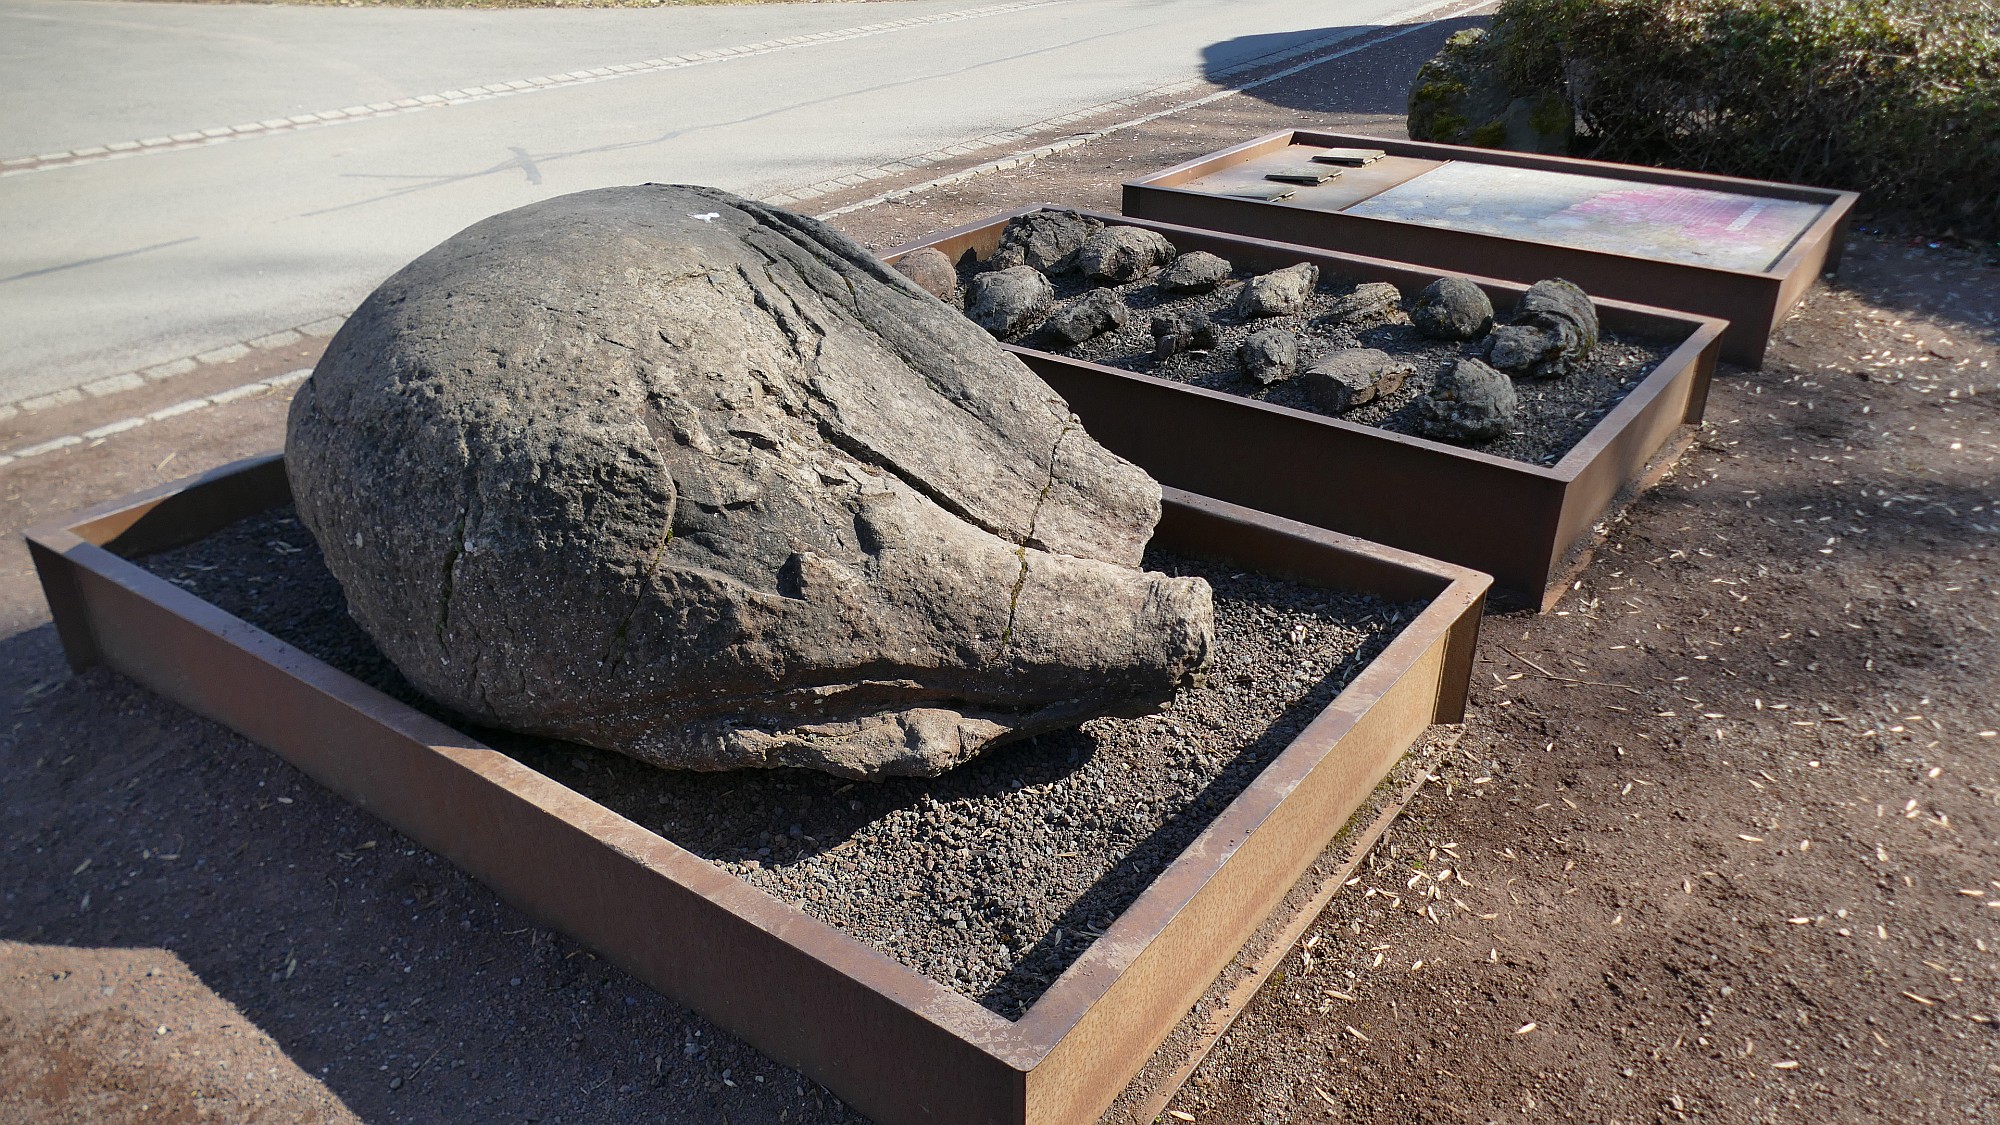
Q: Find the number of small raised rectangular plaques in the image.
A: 3